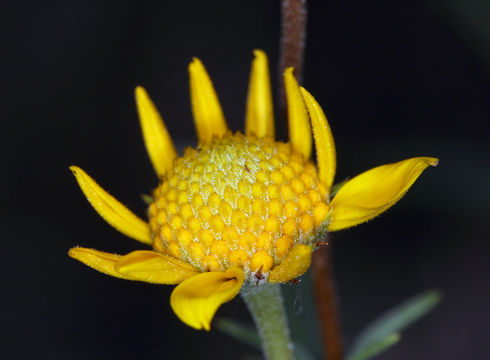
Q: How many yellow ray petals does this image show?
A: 11